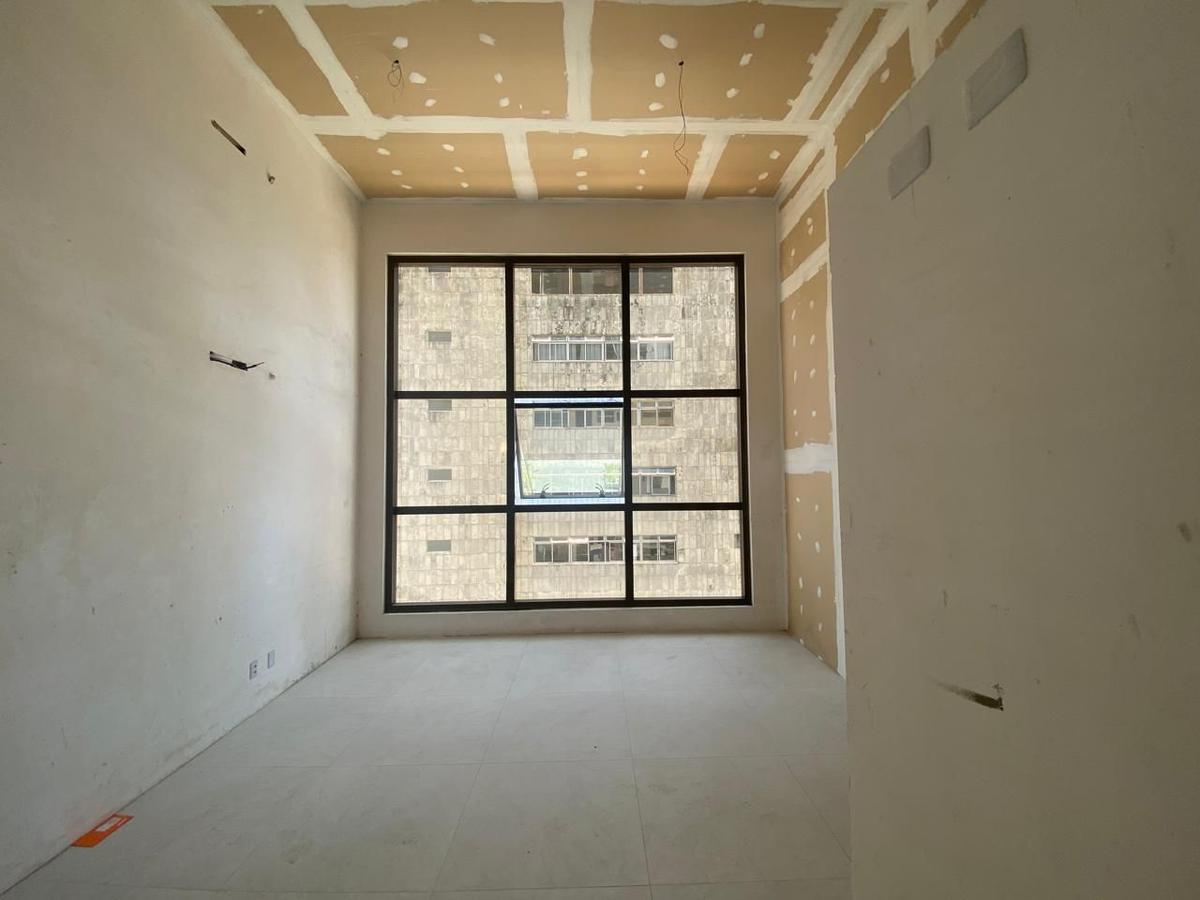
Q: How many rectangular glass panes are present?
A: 9